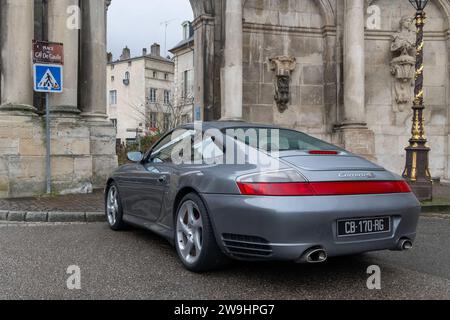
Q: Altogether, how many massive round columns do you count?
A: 5